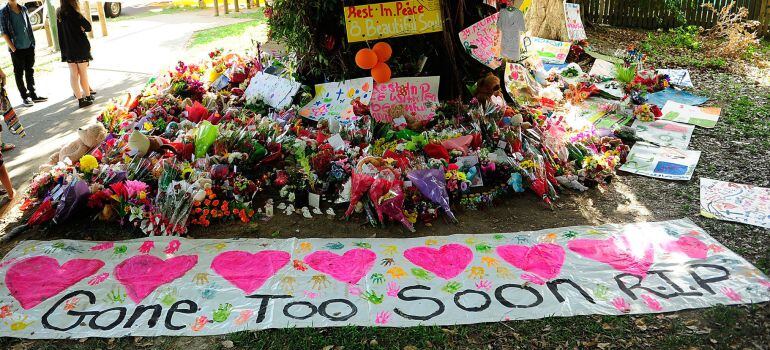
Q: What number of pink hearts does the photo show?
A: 8